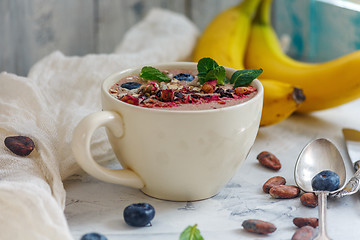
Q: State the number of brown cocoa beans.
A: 8